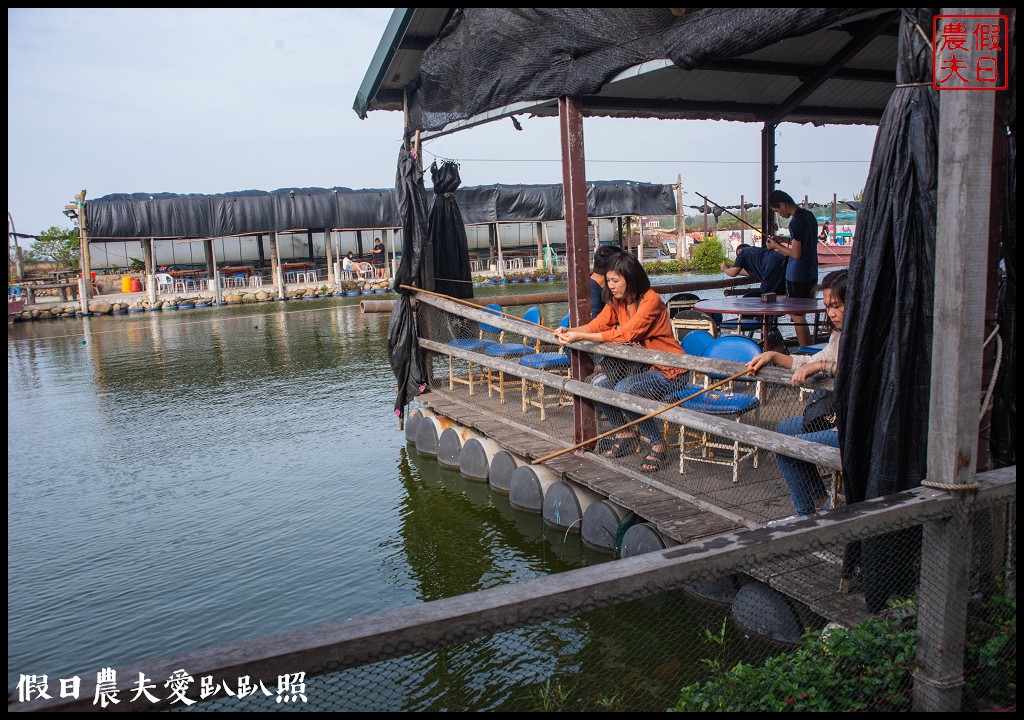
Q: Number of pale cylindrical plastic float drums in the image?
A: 11